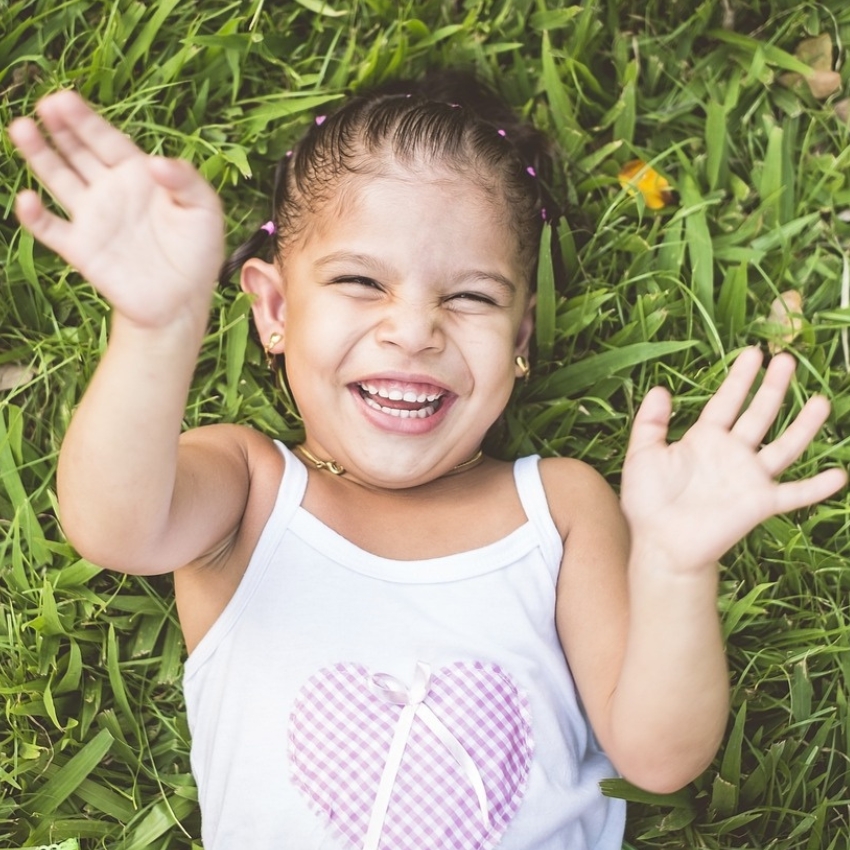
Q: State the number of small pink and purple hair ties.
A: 8